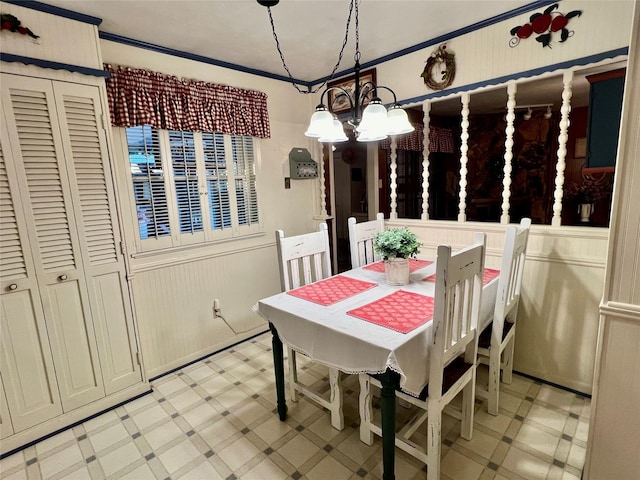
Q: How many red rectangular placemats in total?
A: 4